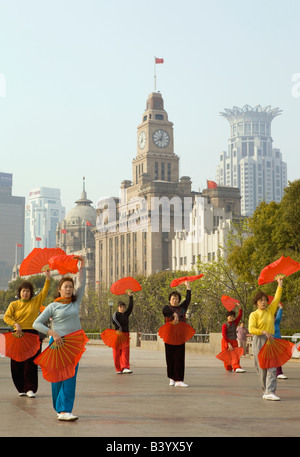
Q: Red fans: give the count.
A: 13